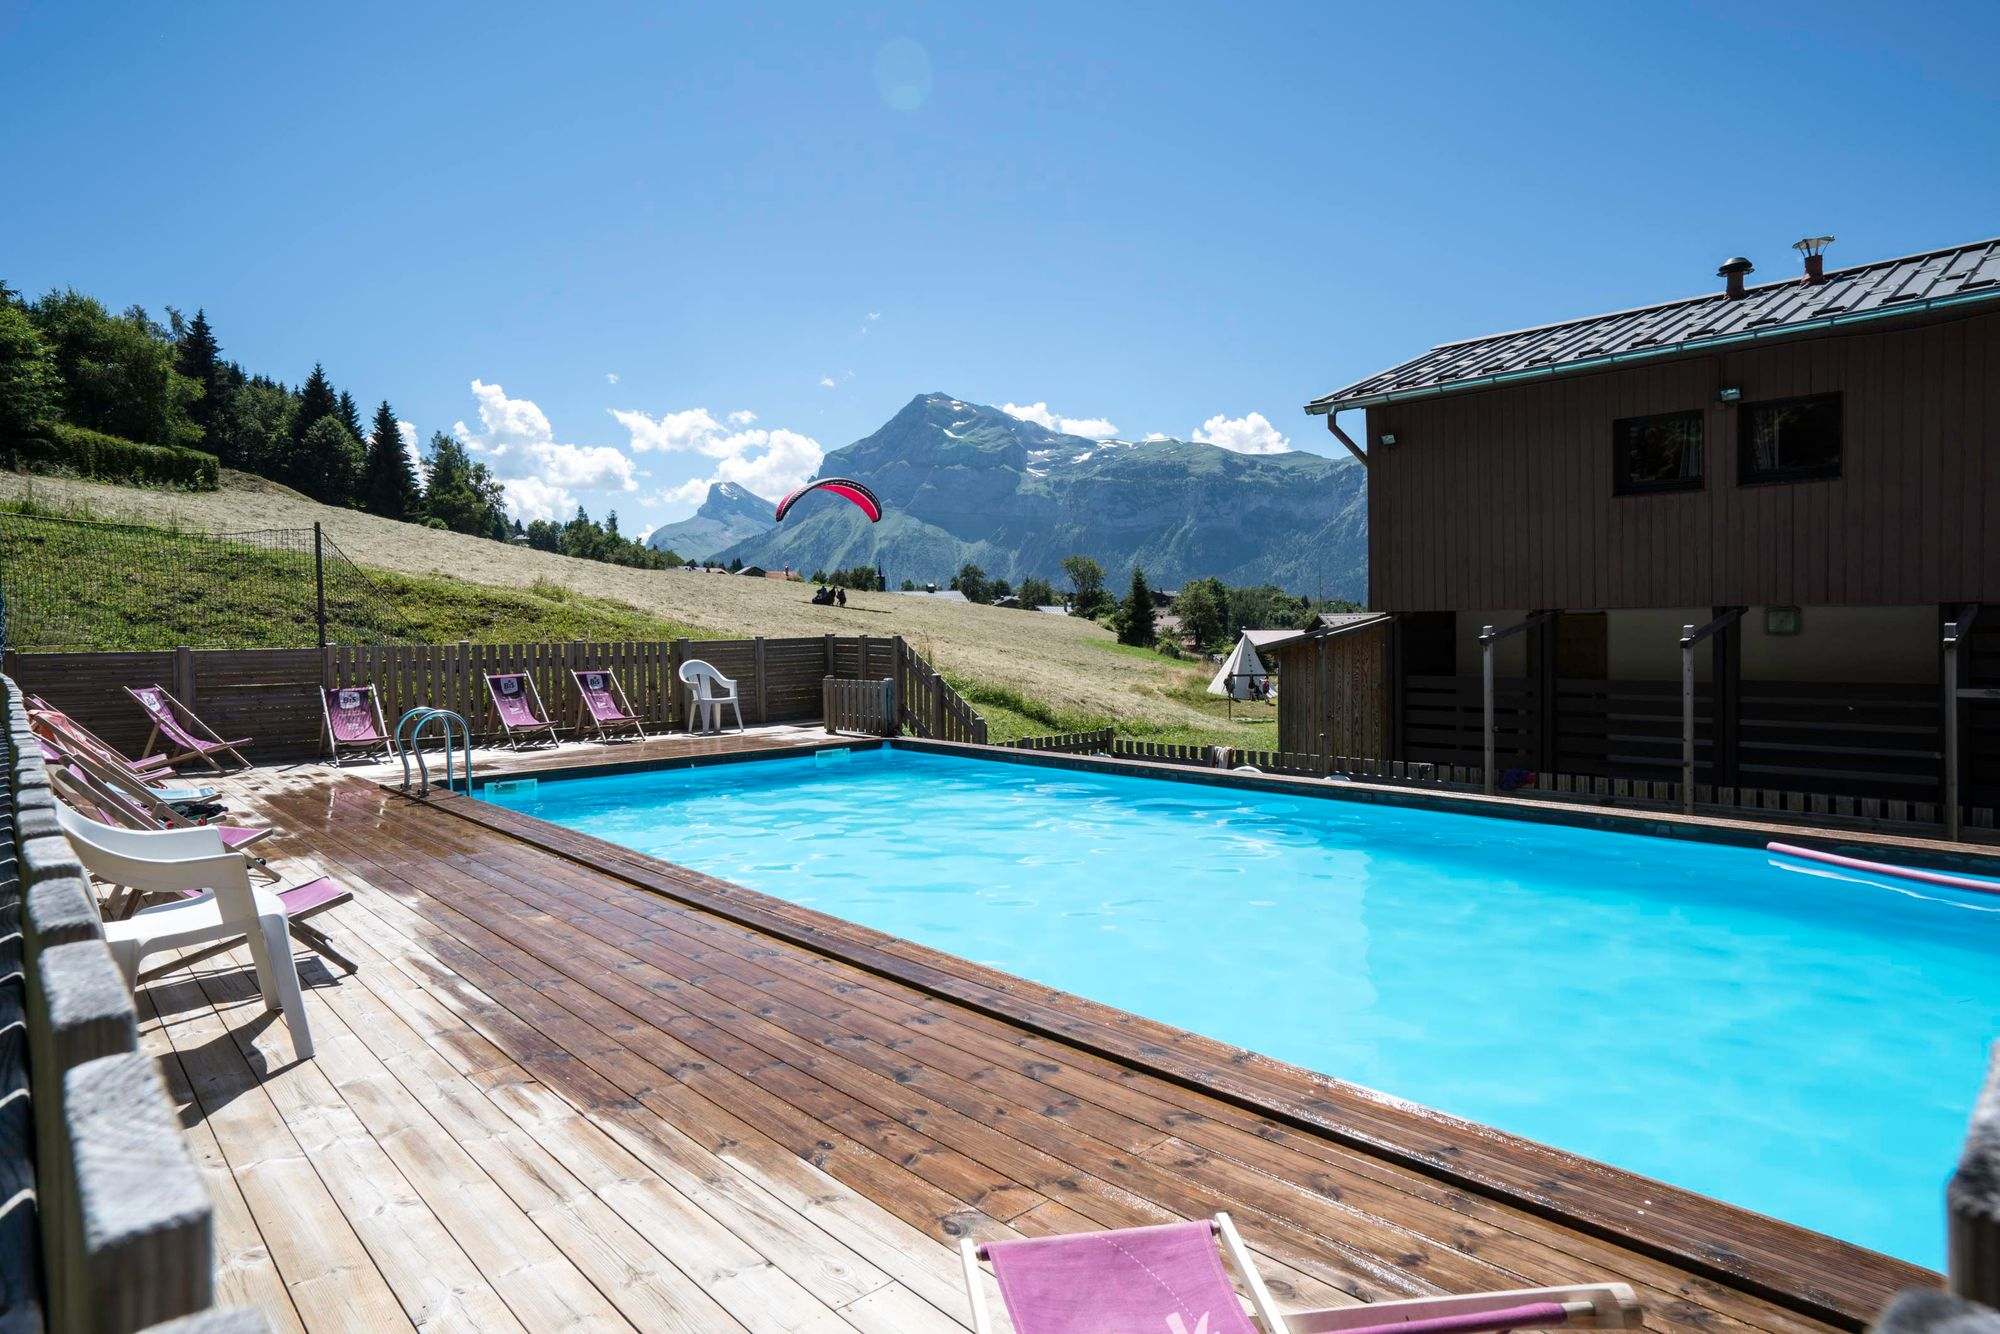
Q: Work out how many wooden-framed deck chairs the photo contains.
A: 11